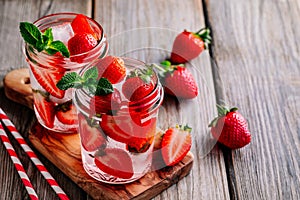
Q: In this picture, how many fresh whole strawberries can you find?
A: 3